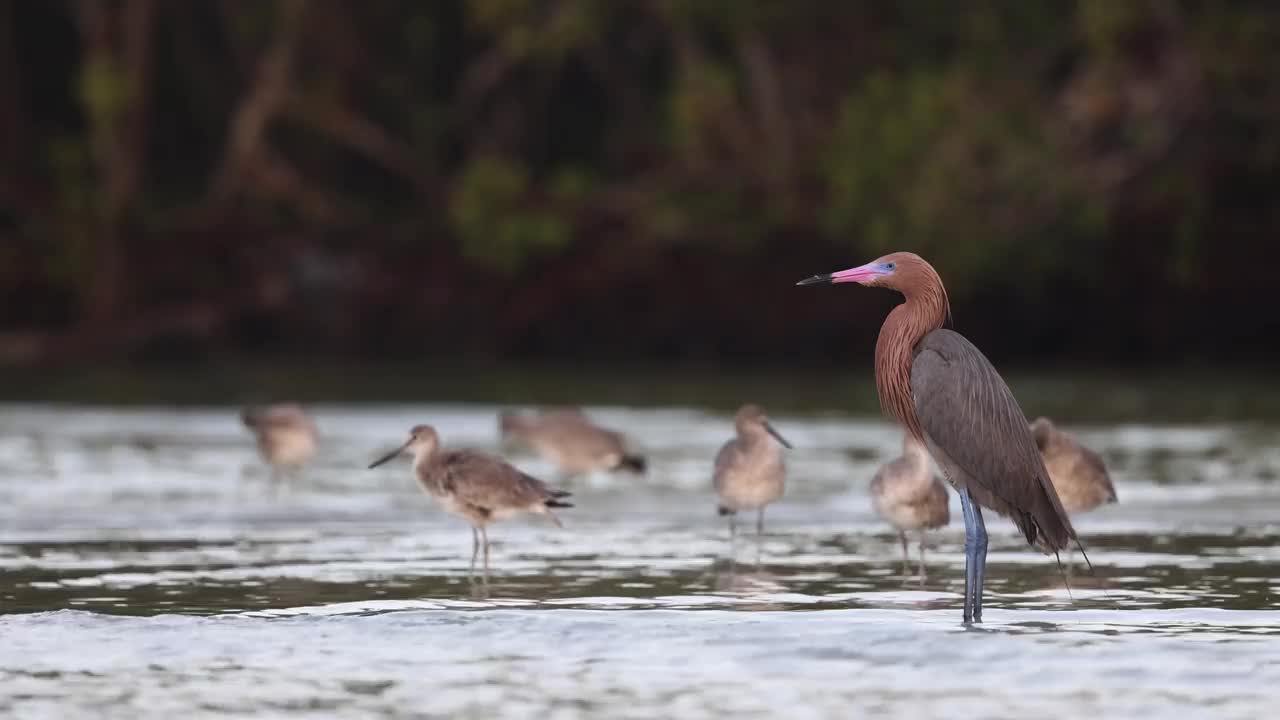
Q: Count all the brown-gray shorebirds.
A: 6